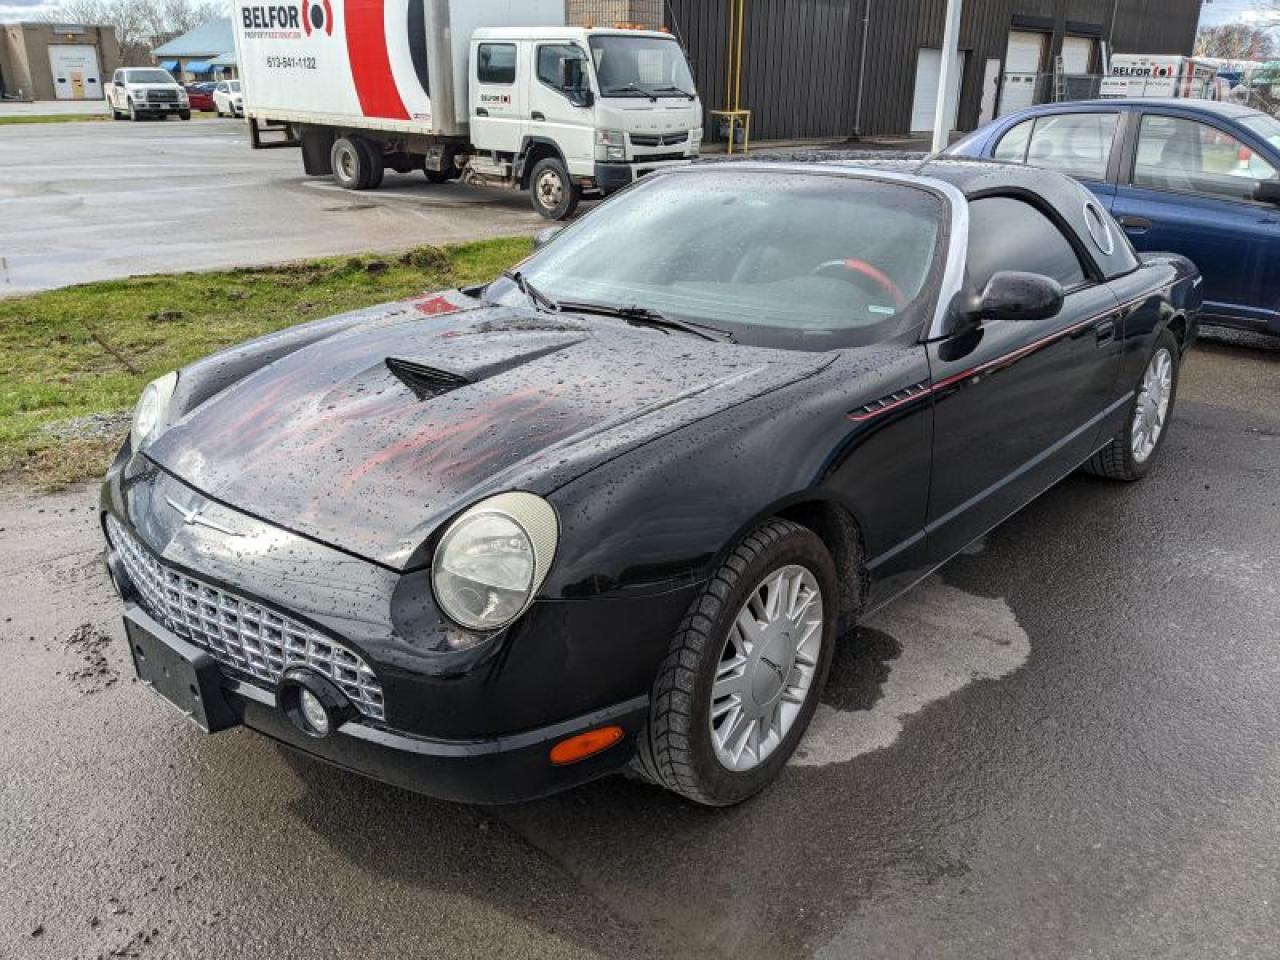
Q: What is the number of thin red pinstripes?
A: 1